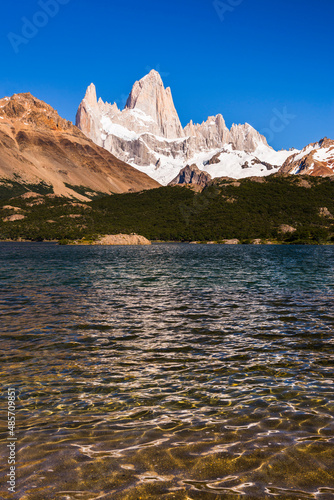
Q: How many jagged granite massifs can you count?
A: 1